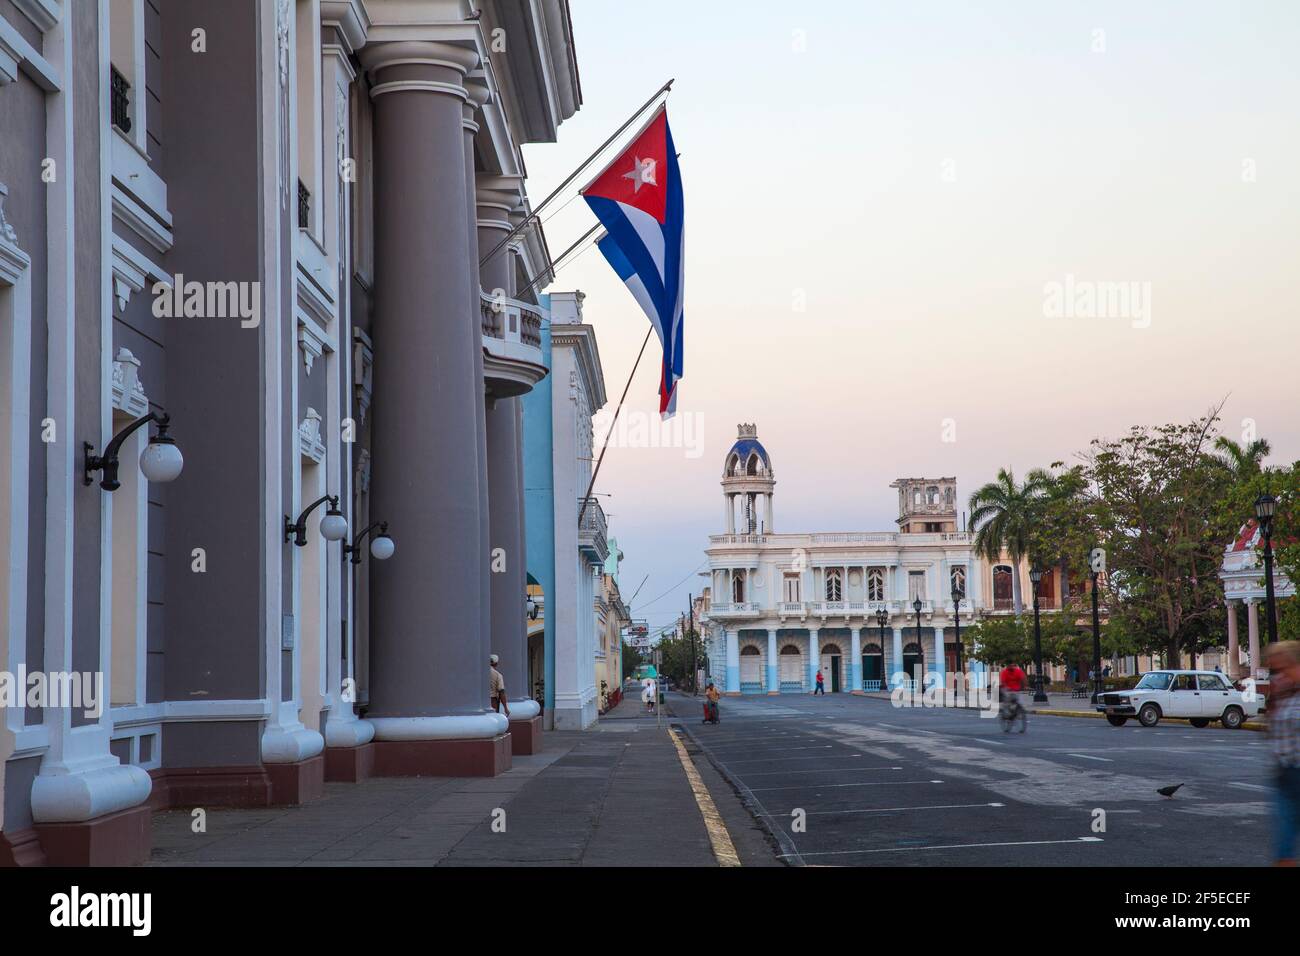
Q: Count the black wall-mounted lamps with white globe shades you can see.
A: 3